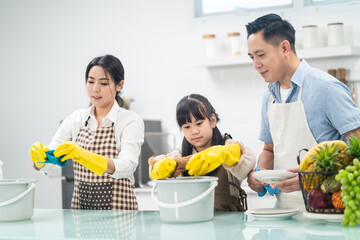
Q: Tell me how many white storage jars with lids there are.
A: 4